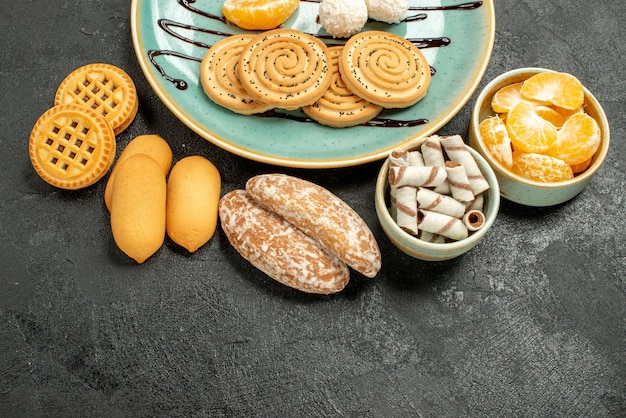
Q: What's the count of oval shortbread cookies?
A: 3